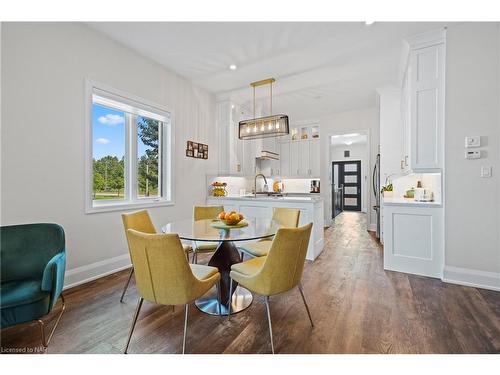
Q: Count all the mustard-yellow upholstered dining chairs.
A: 5